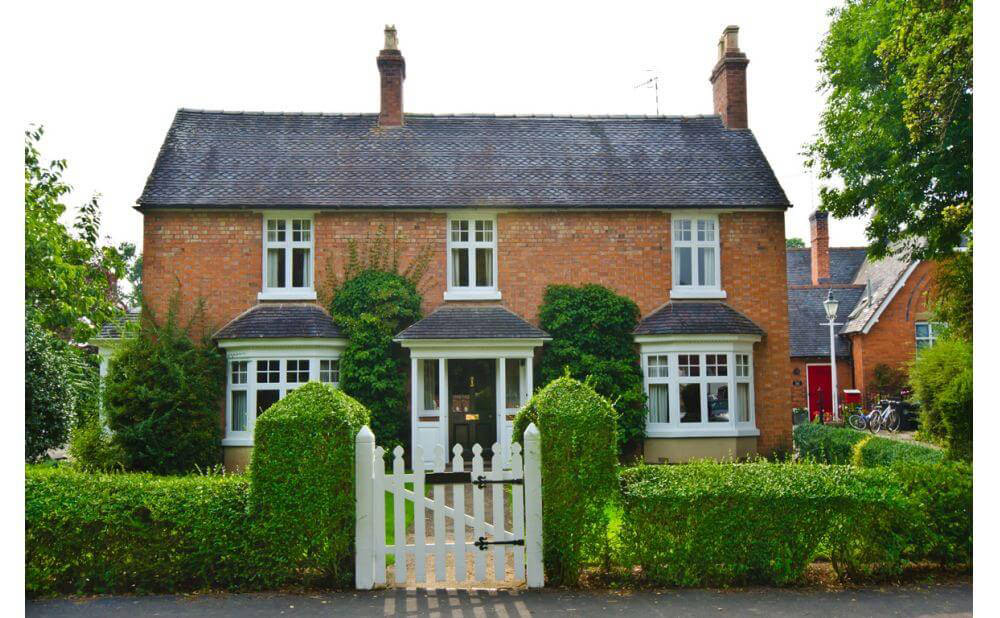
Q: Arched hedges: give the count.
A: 2